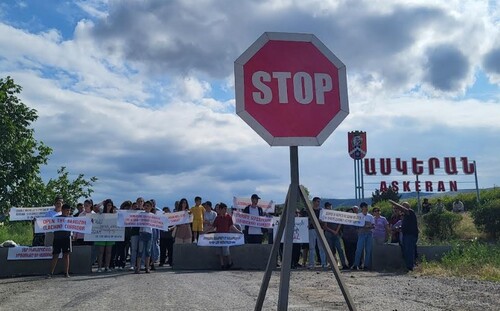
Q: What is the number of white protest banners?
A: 11